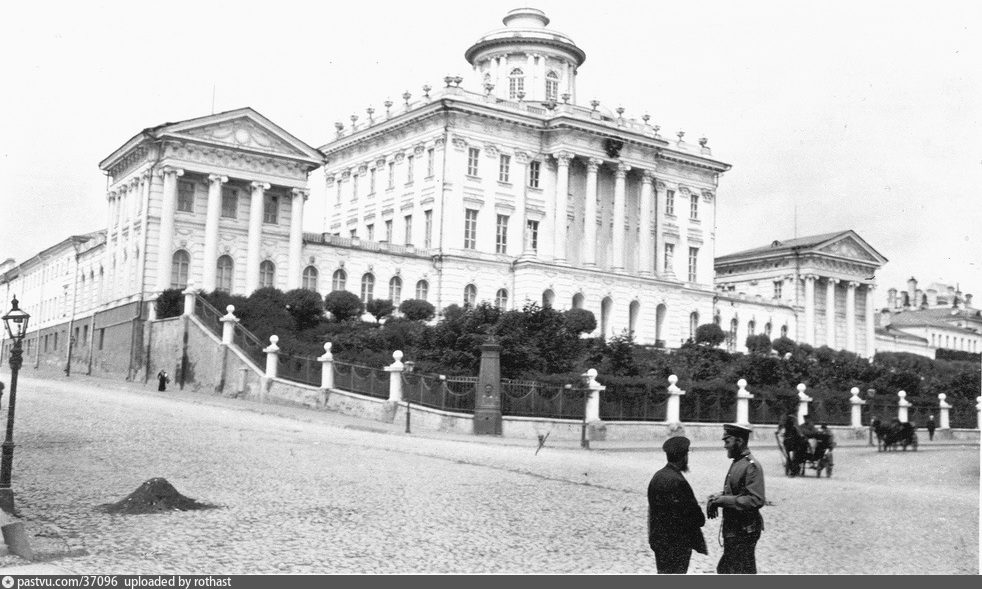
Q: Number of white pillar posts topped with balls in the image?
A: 13